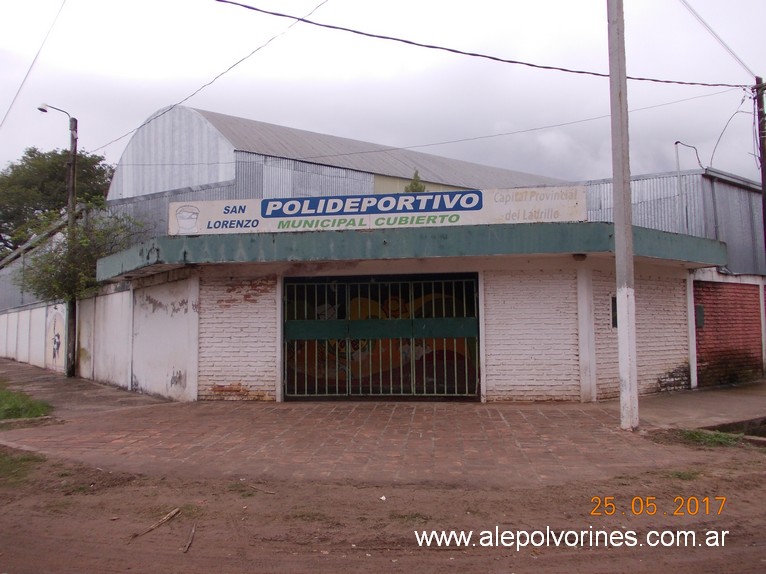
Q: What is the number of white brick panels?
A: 3